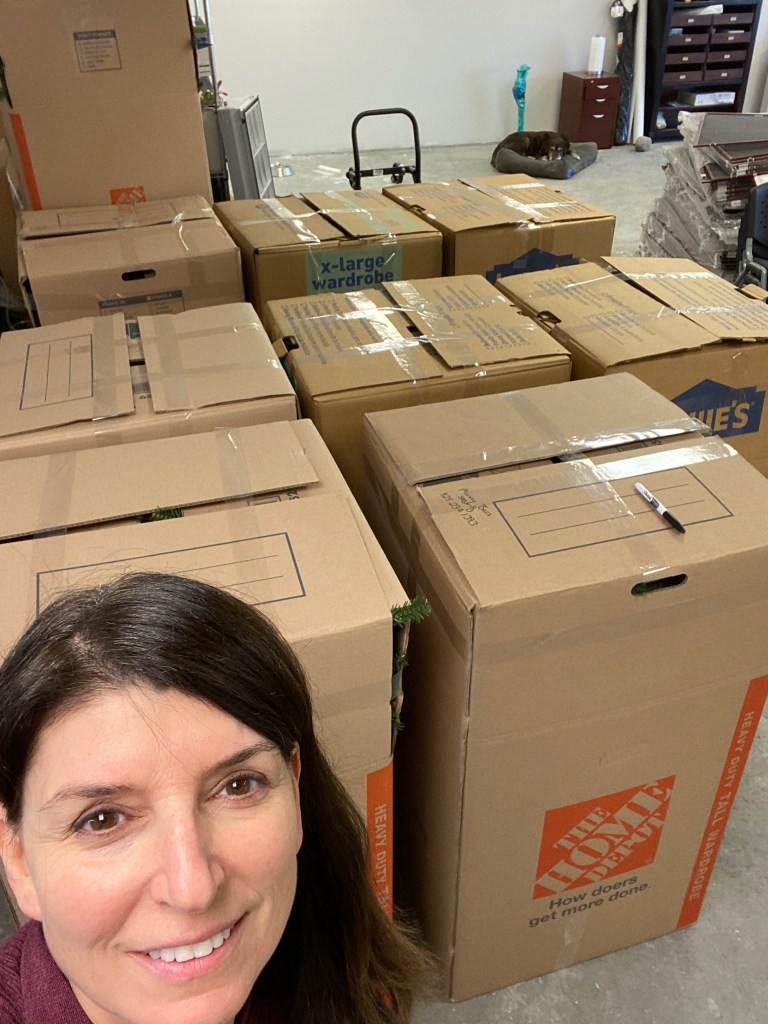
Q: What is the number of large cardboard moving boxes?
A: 9